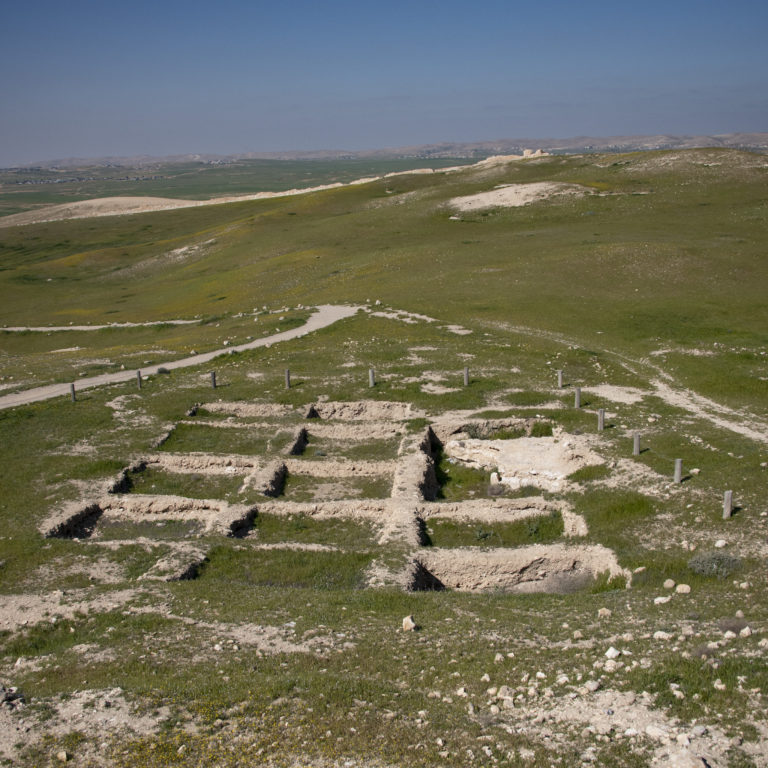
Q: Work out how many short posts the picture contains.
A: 12